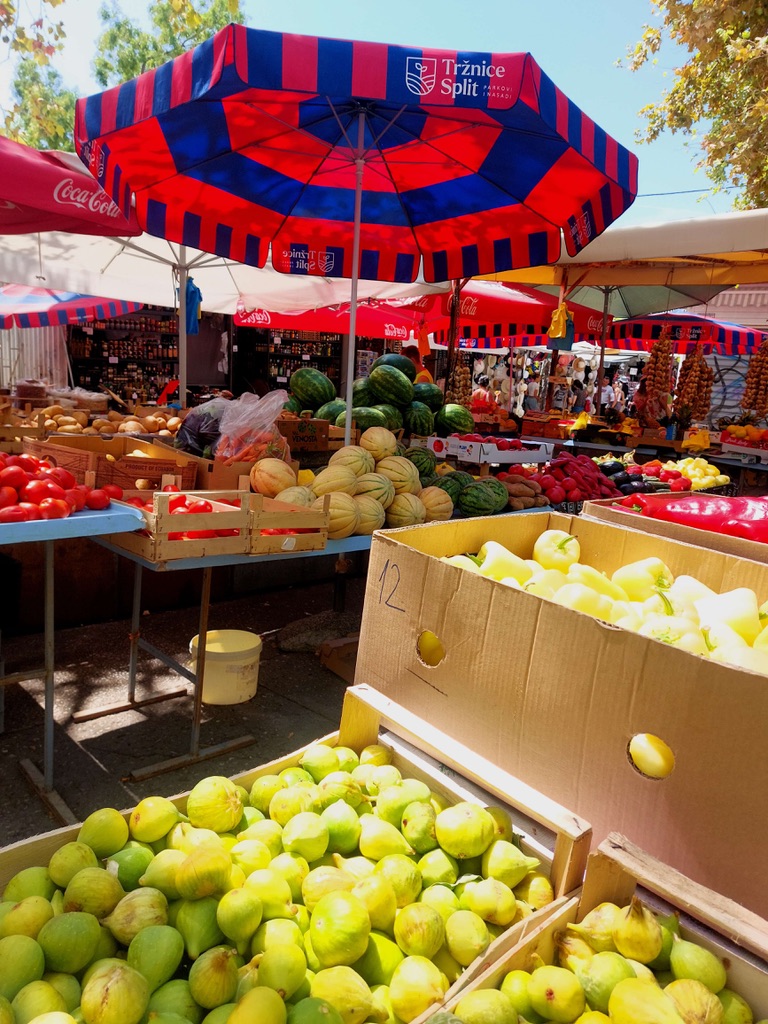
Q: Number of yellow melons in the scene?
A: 11